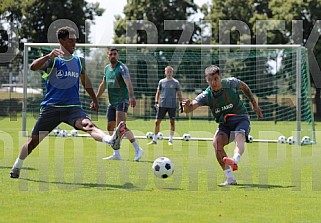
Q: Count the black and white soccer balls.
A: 11